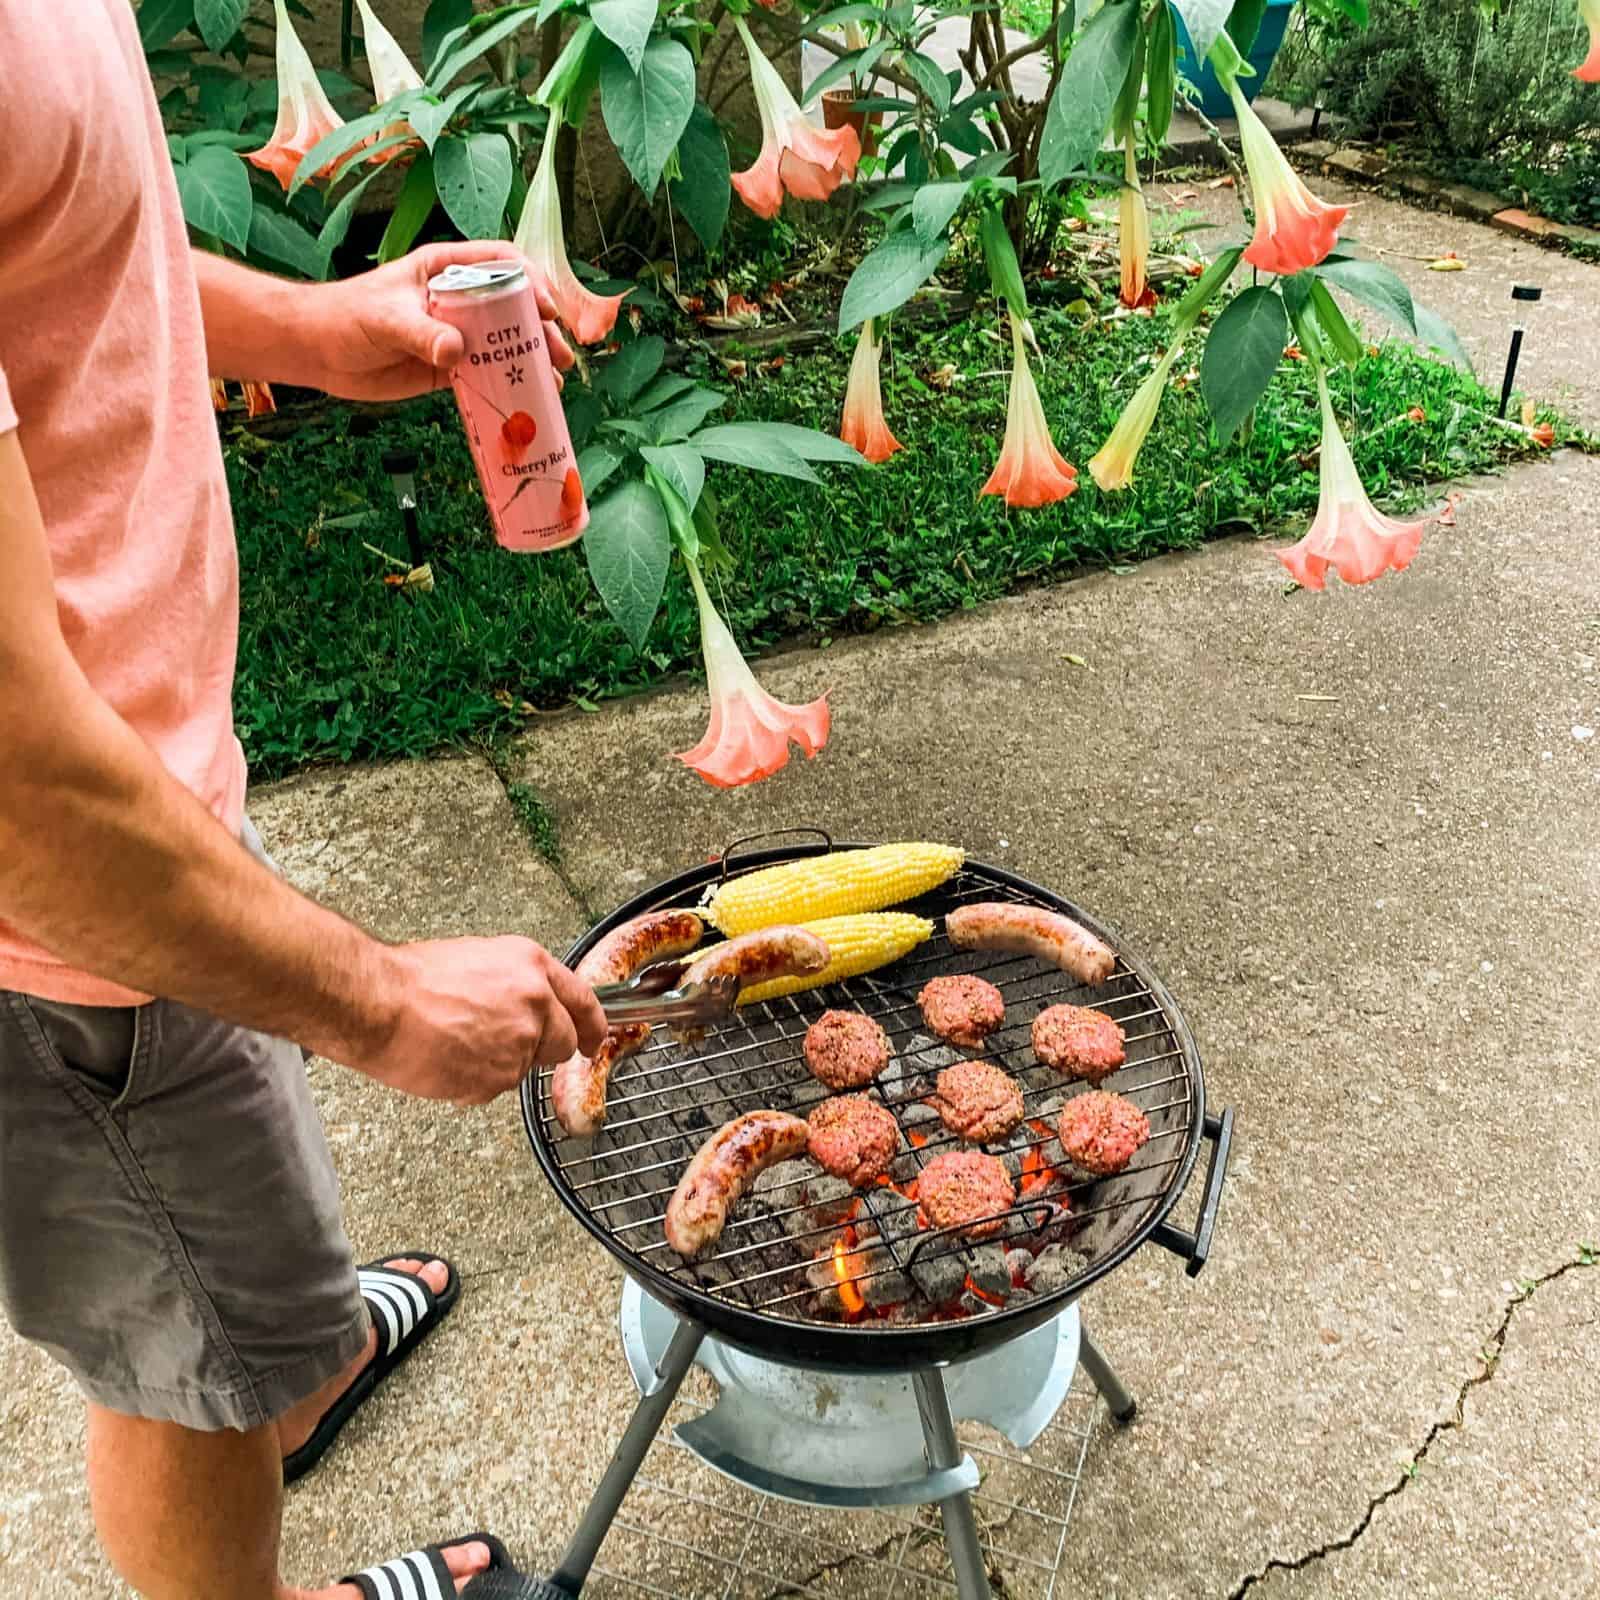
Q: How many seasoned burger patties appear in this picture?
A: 7